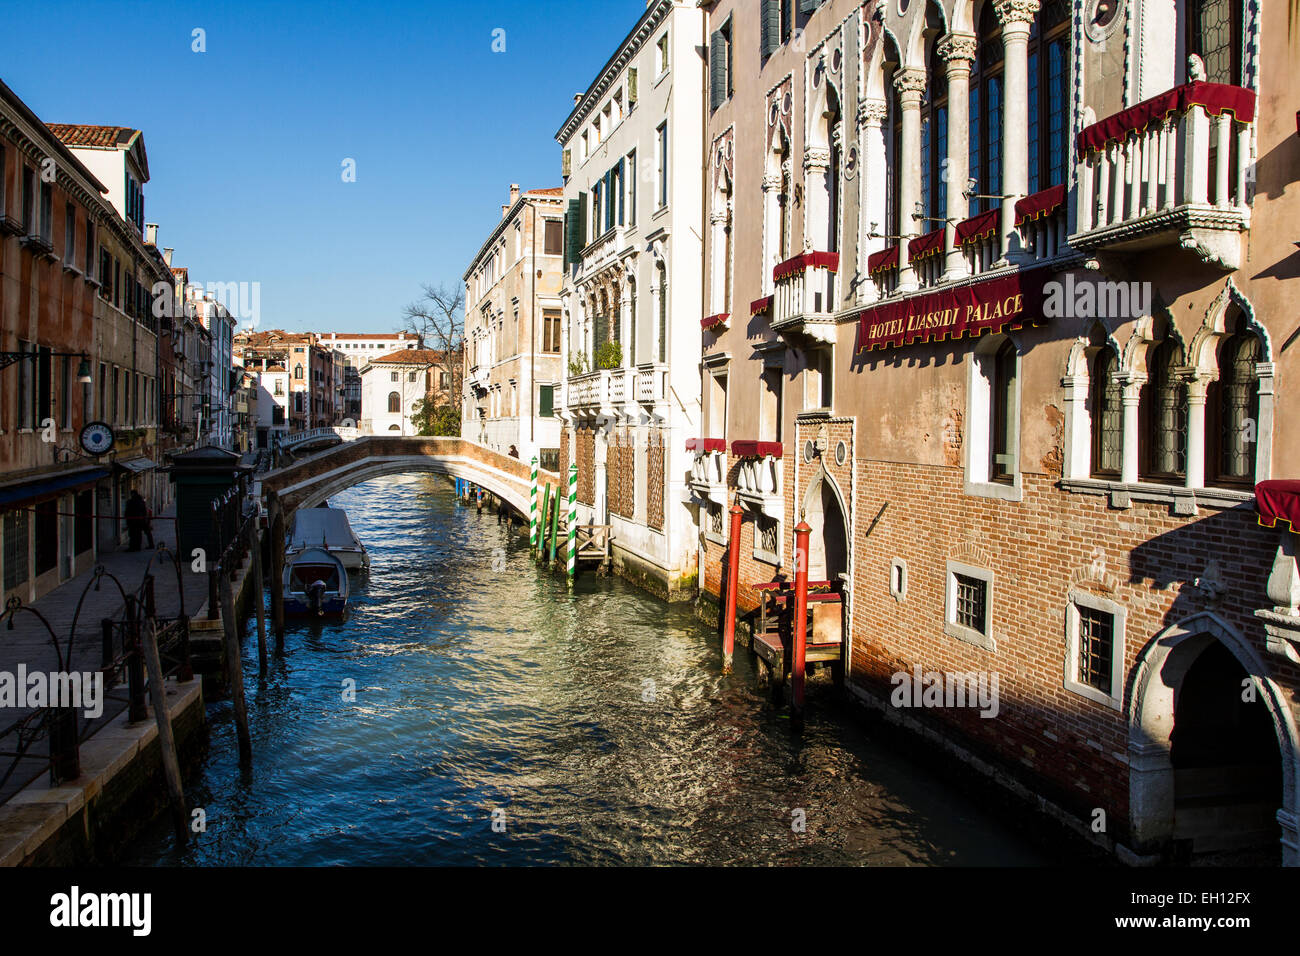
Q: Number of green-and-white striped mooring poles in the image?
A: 2